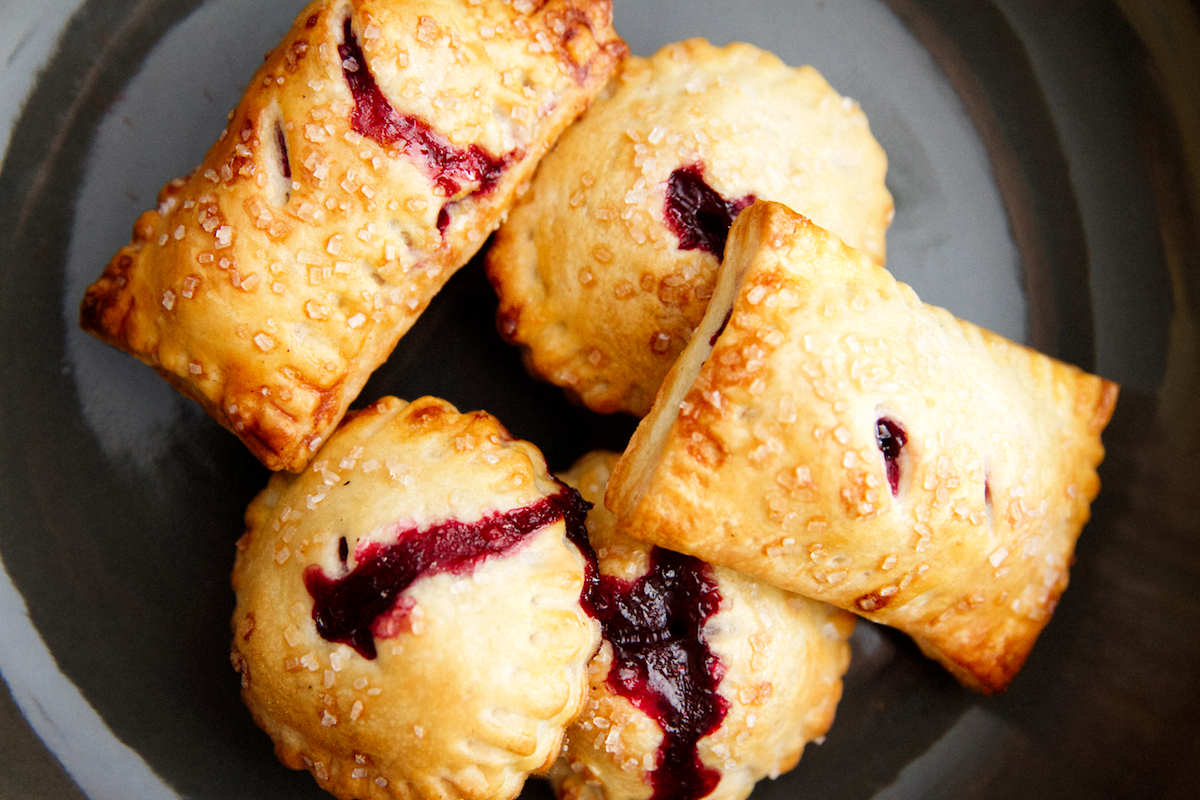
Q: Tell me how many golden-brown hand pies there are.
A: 5